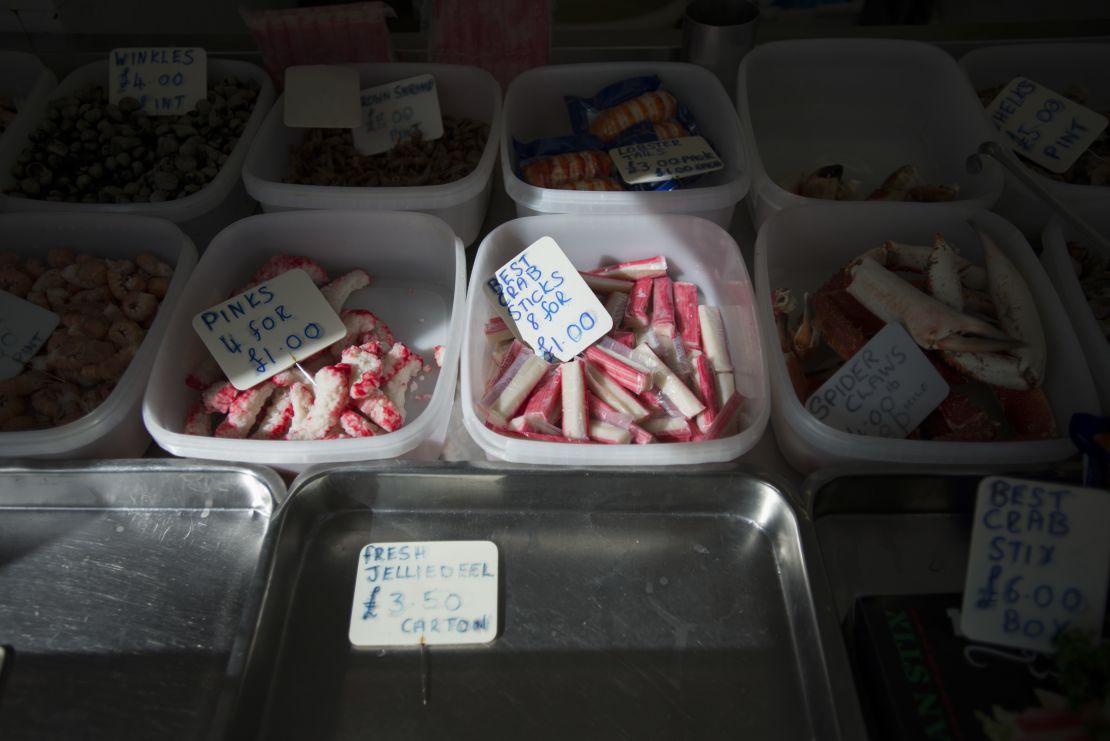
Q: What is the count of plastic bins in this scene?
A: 11